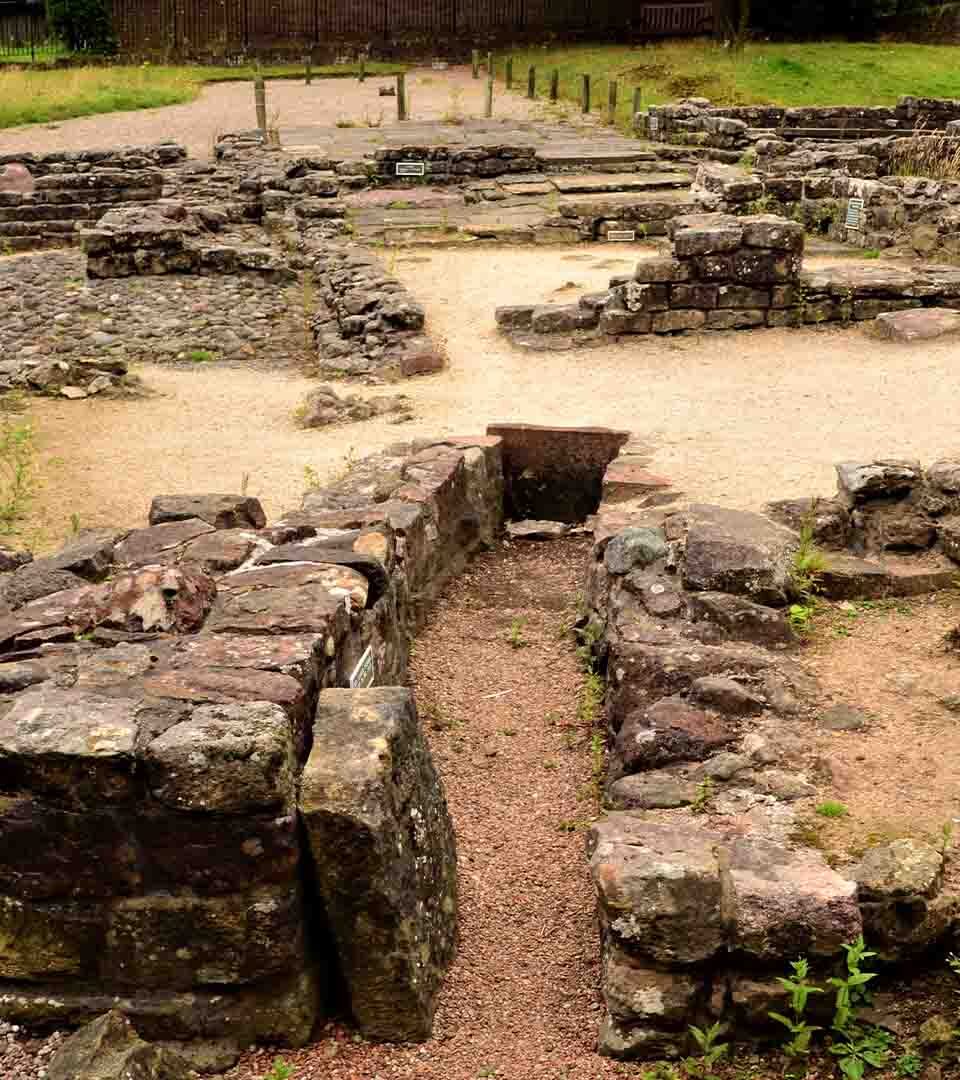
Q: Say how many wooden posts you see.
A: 12